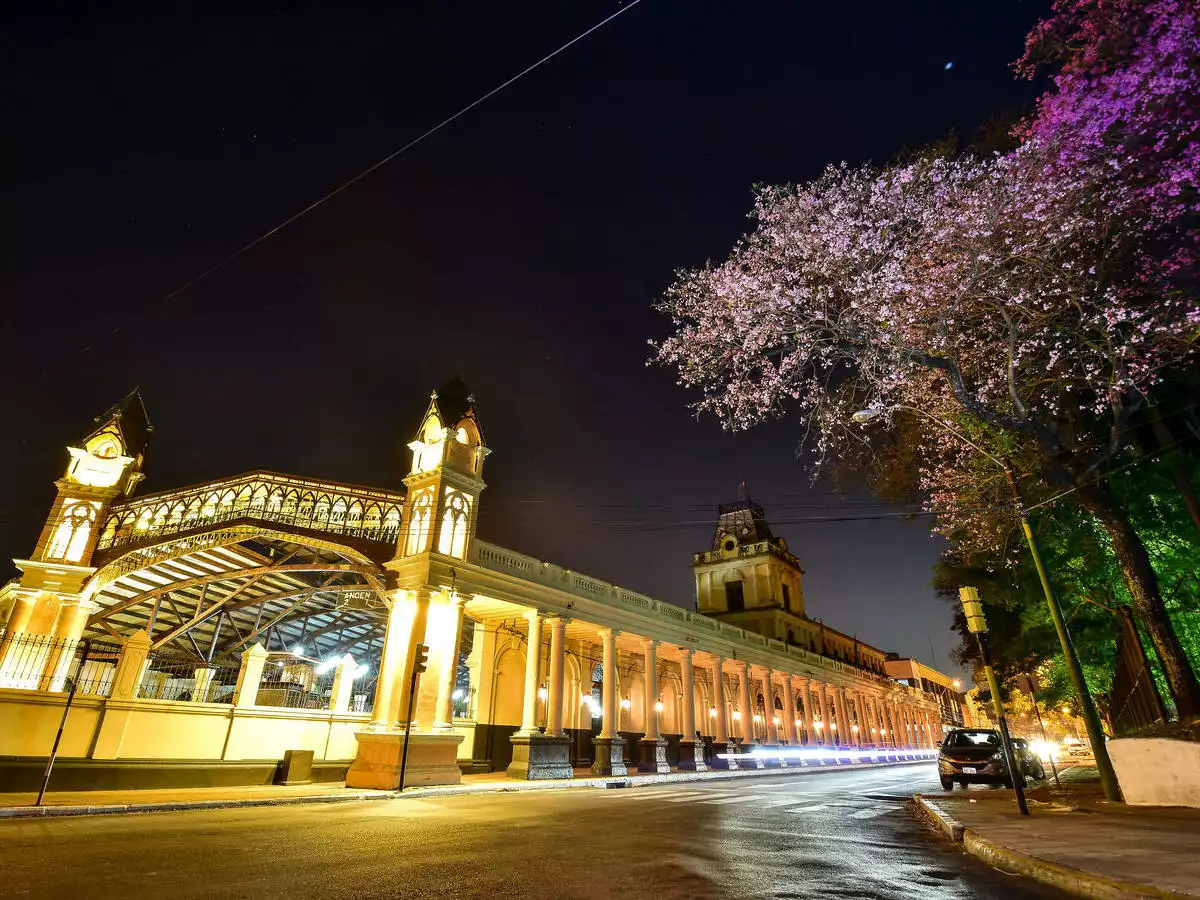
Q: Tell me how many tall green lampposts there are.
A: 1